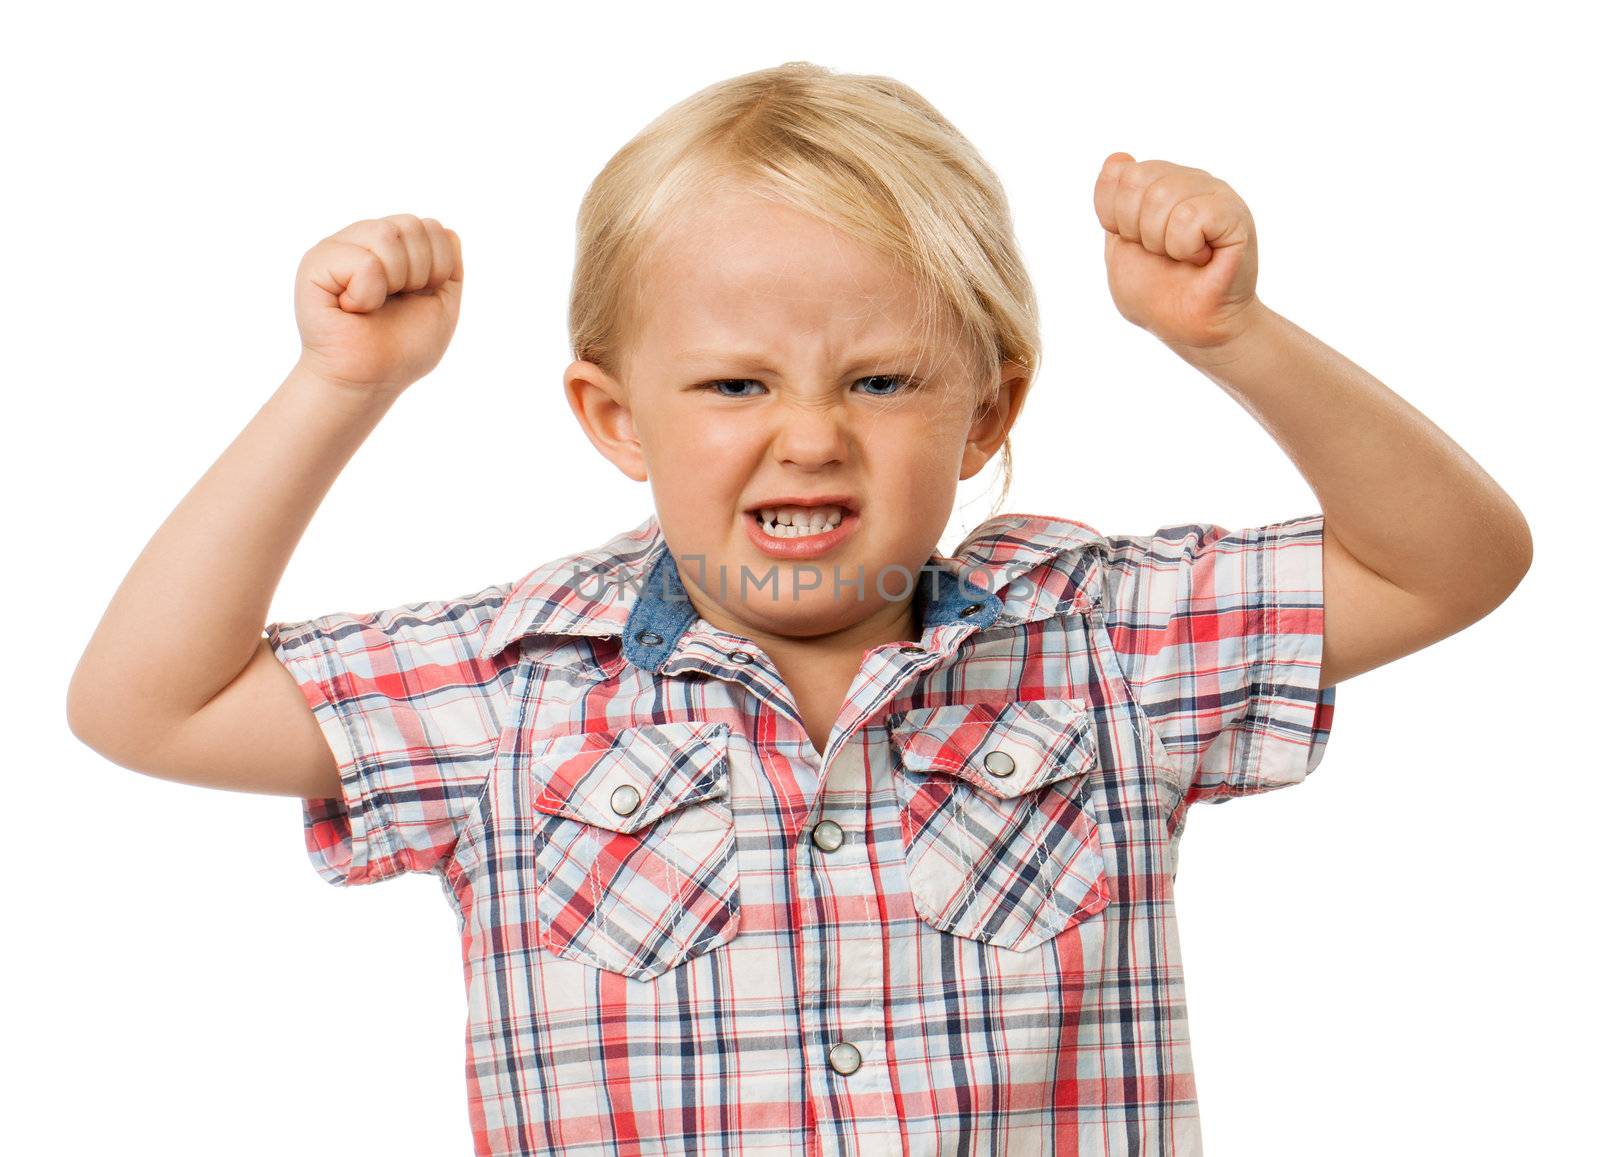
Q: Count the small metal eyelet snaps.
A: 4